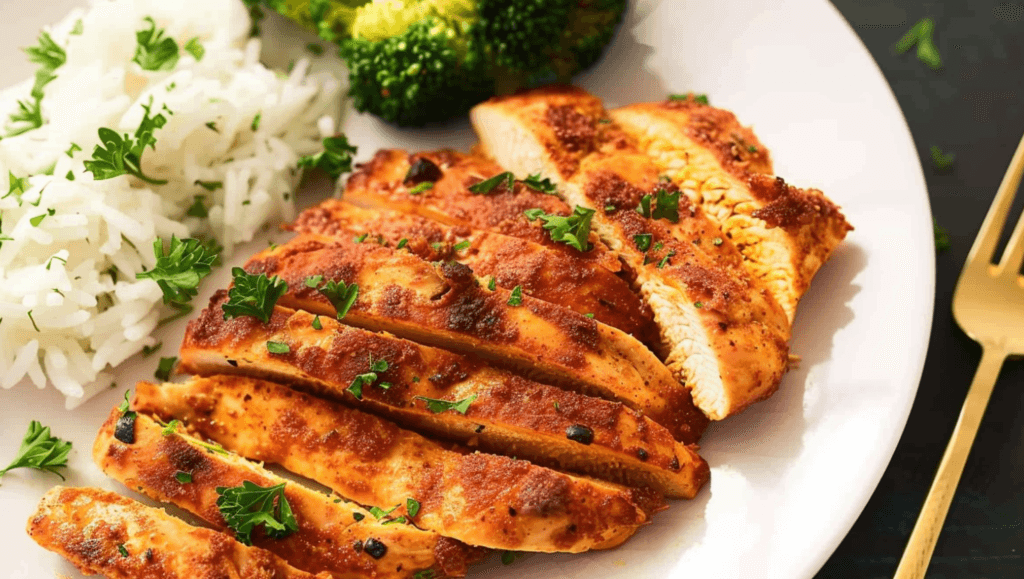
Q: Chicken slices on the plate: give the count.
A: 9